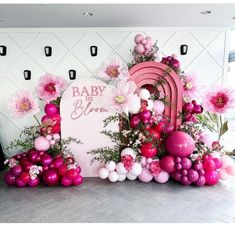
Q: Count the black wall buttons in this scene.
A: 6